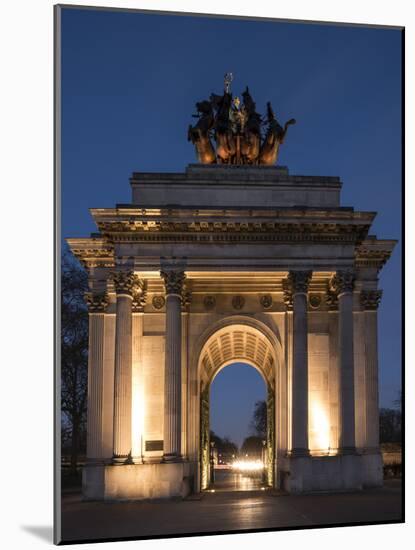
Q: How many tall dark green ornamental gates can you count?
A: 2